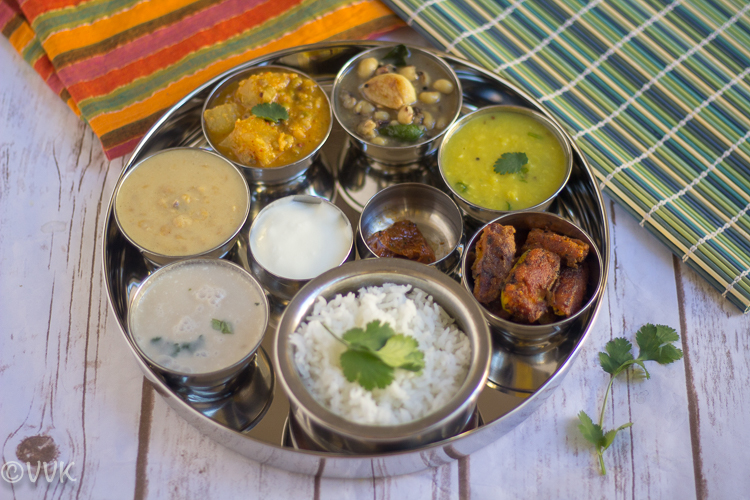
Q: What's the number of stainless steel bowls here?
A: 9